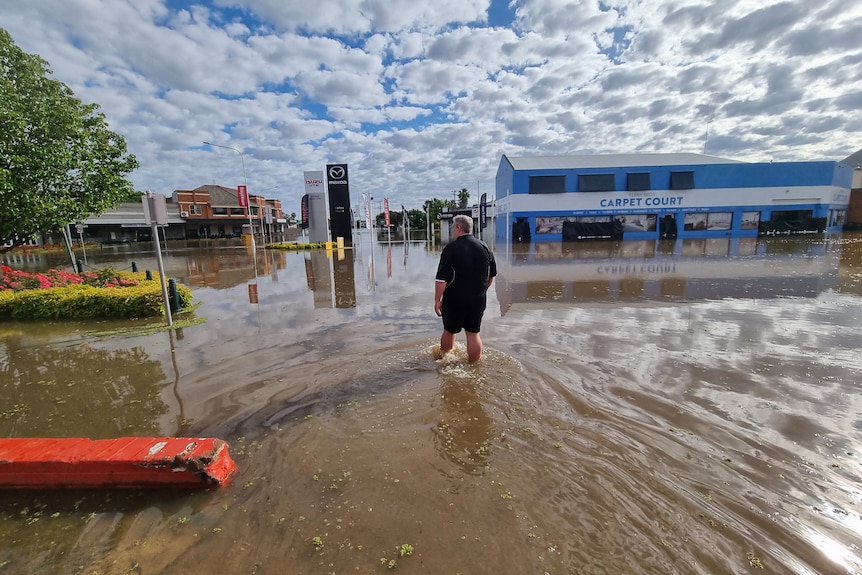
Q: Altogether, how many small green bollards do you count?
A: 4